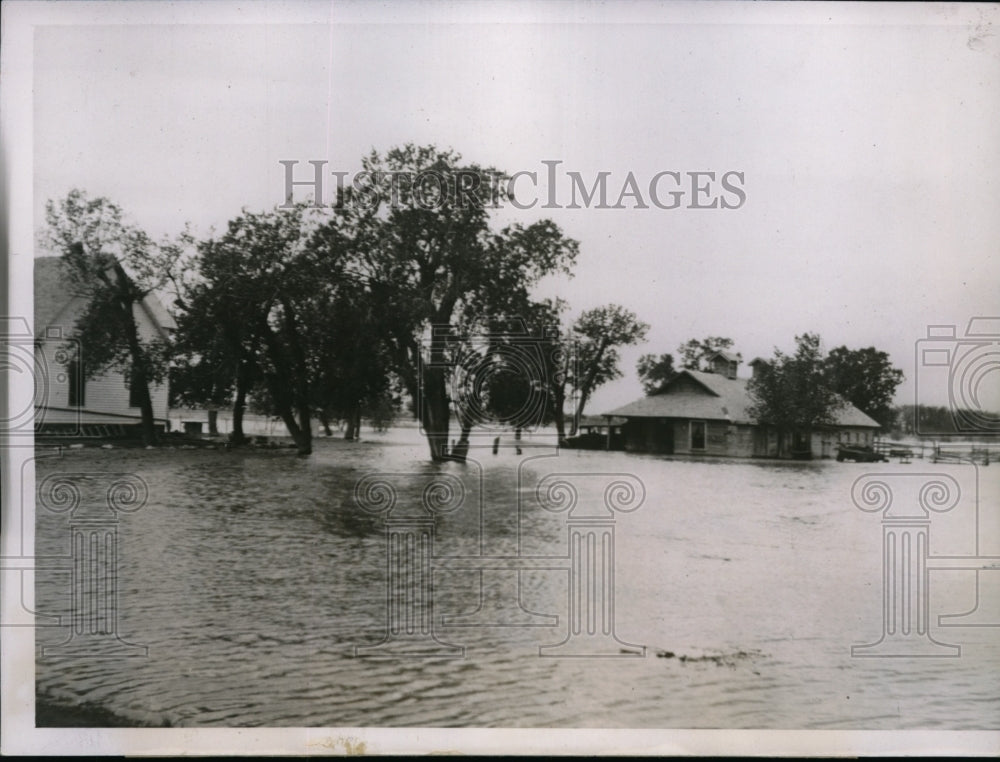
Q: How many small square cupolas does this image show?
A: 2